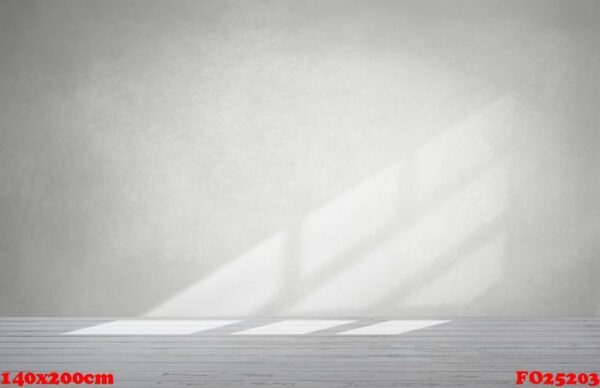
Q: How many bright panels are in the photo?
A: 8